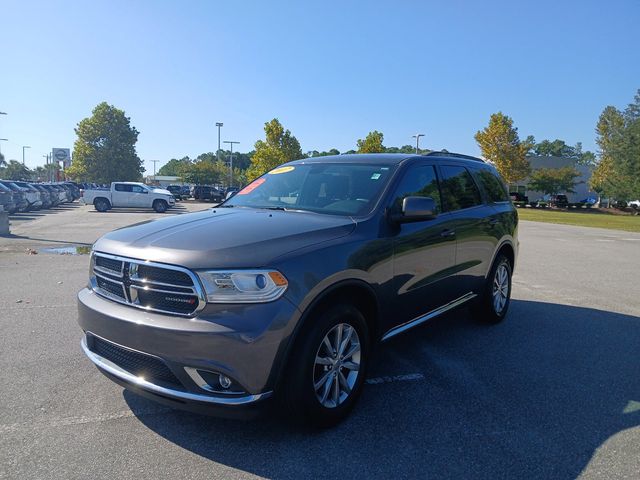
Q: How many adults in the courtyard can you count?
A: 0